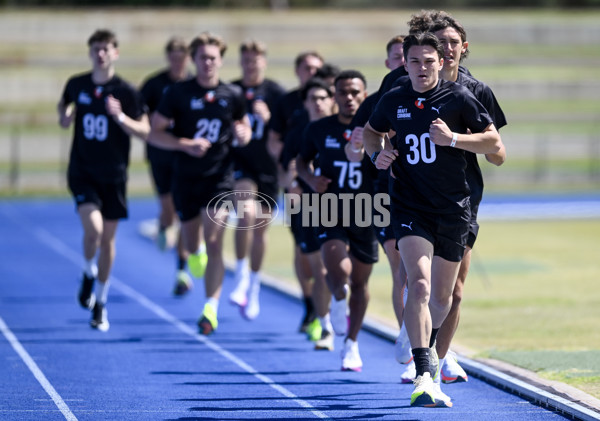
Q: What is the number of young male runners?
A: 12